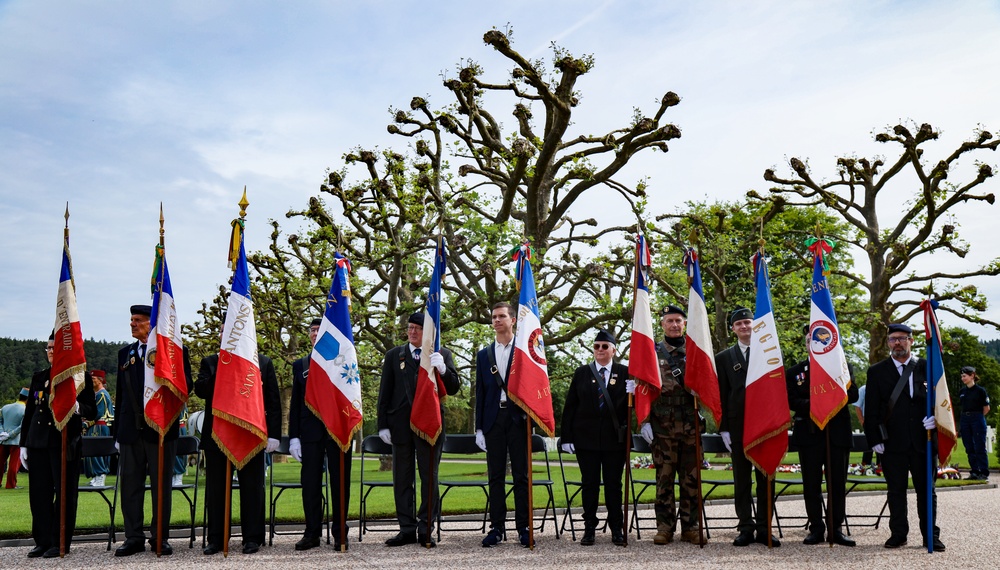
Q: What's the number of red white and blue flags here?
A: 11